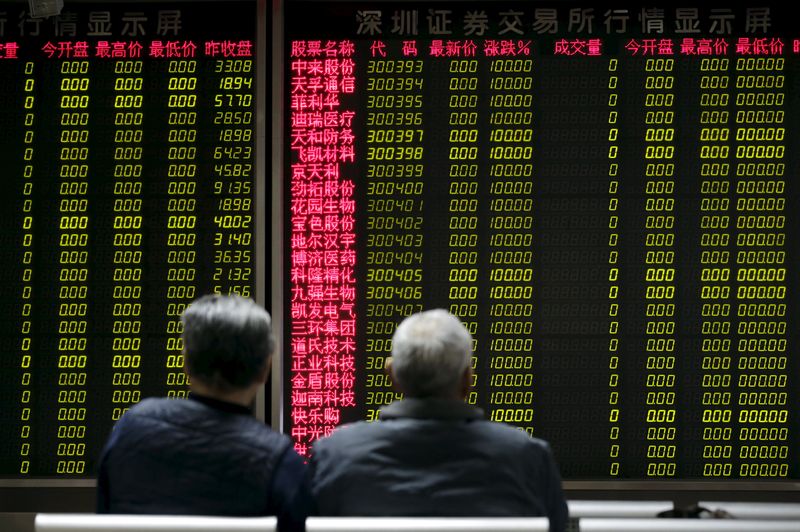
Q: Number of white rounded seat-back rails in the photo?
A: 5